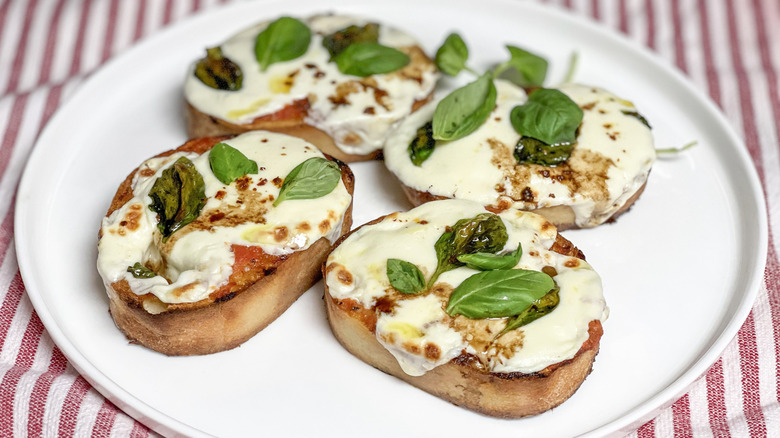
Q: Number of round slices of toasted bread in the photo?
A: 4